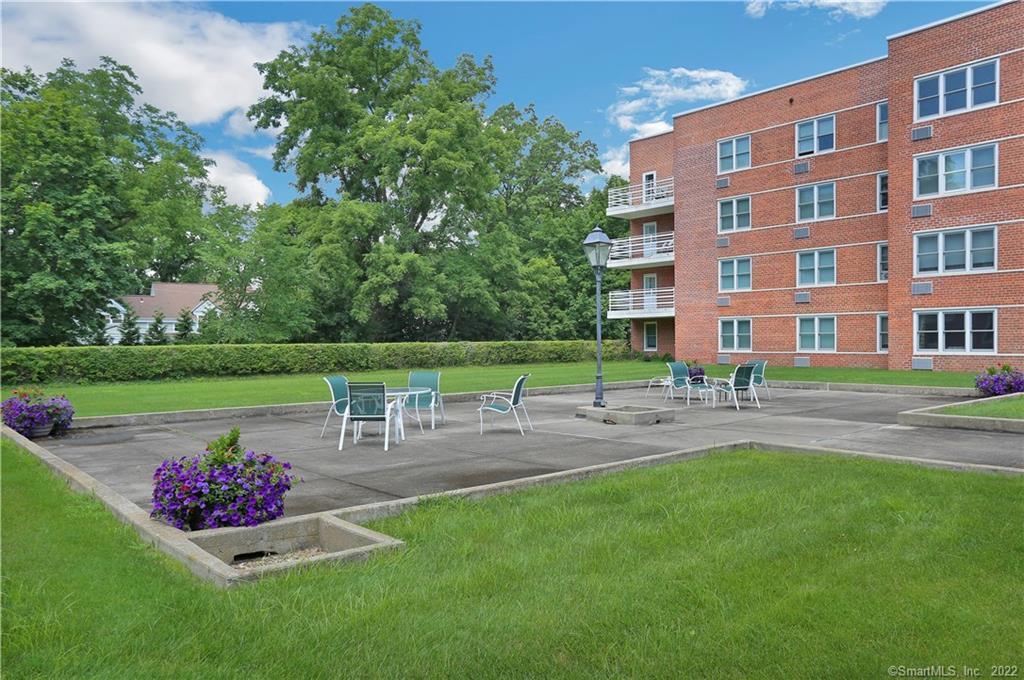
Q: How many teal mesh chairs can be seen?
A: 7